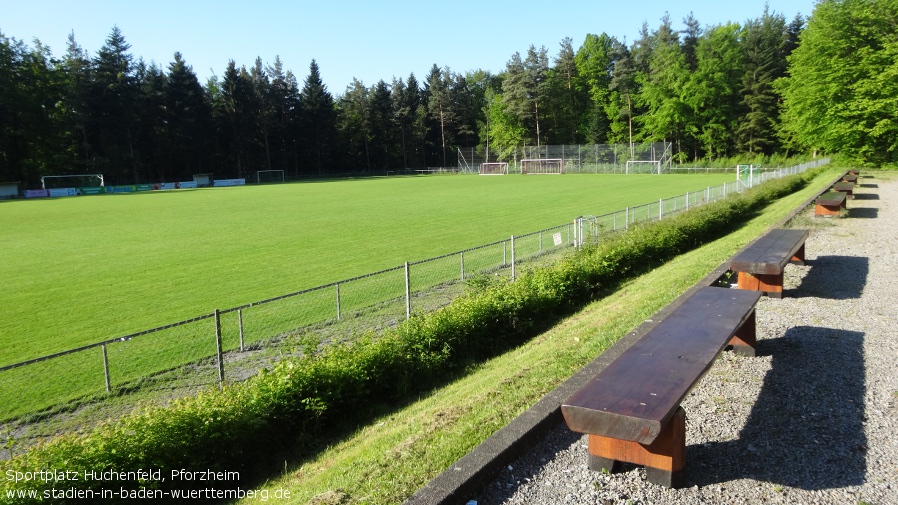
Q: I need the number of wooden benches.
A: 6